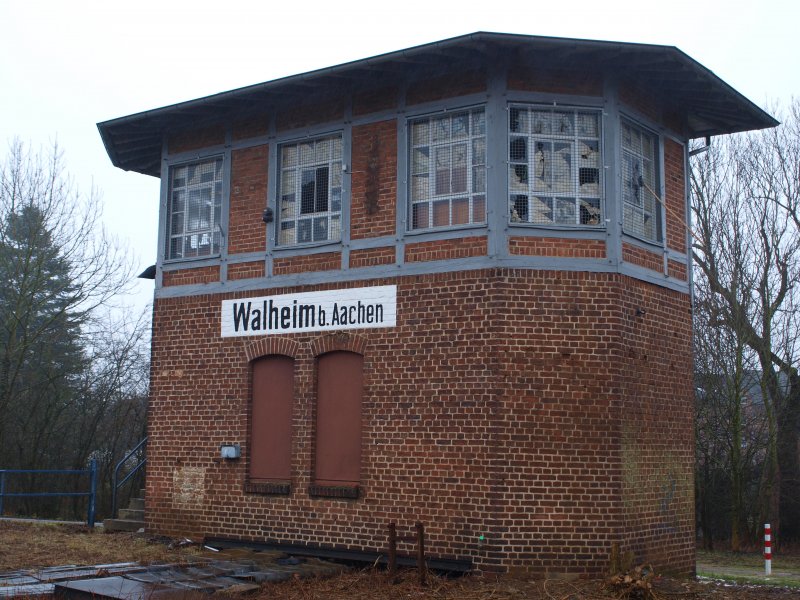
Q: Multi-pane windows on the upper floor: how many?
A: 5